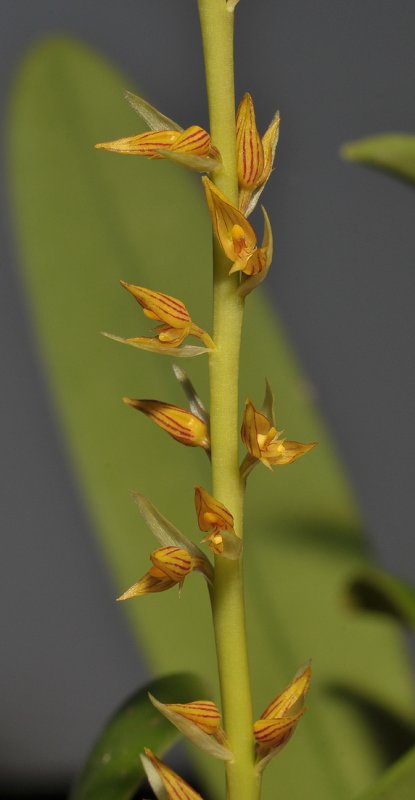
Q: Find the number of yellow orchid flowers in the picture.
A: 11